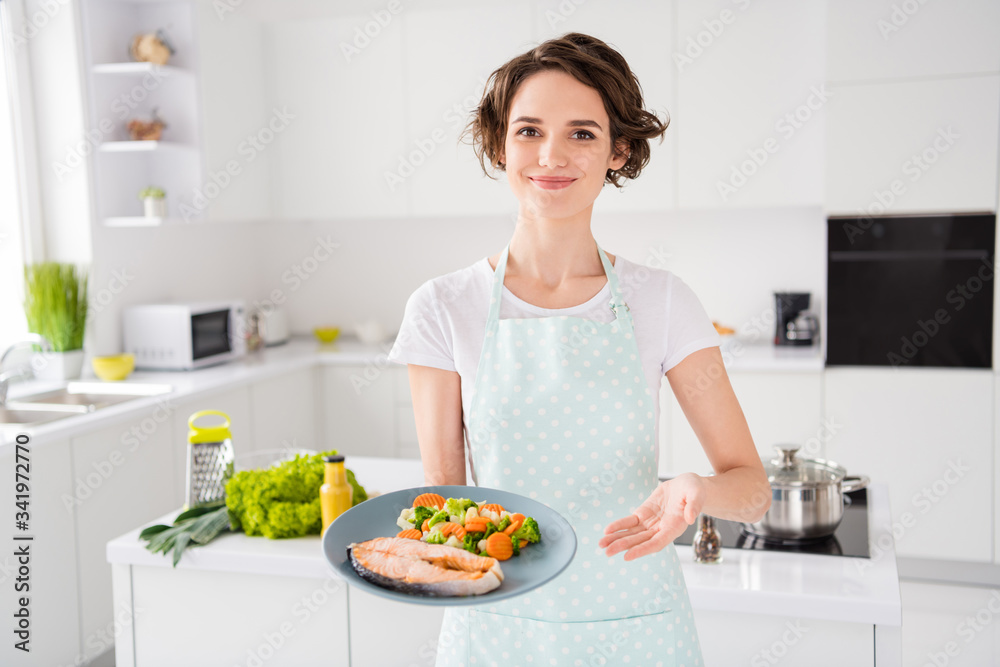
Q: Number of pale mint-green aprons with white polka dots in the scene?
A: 1